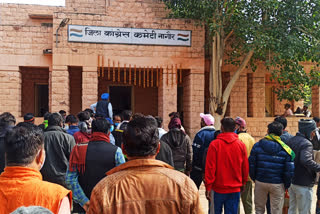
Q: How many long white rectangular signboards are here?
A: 1